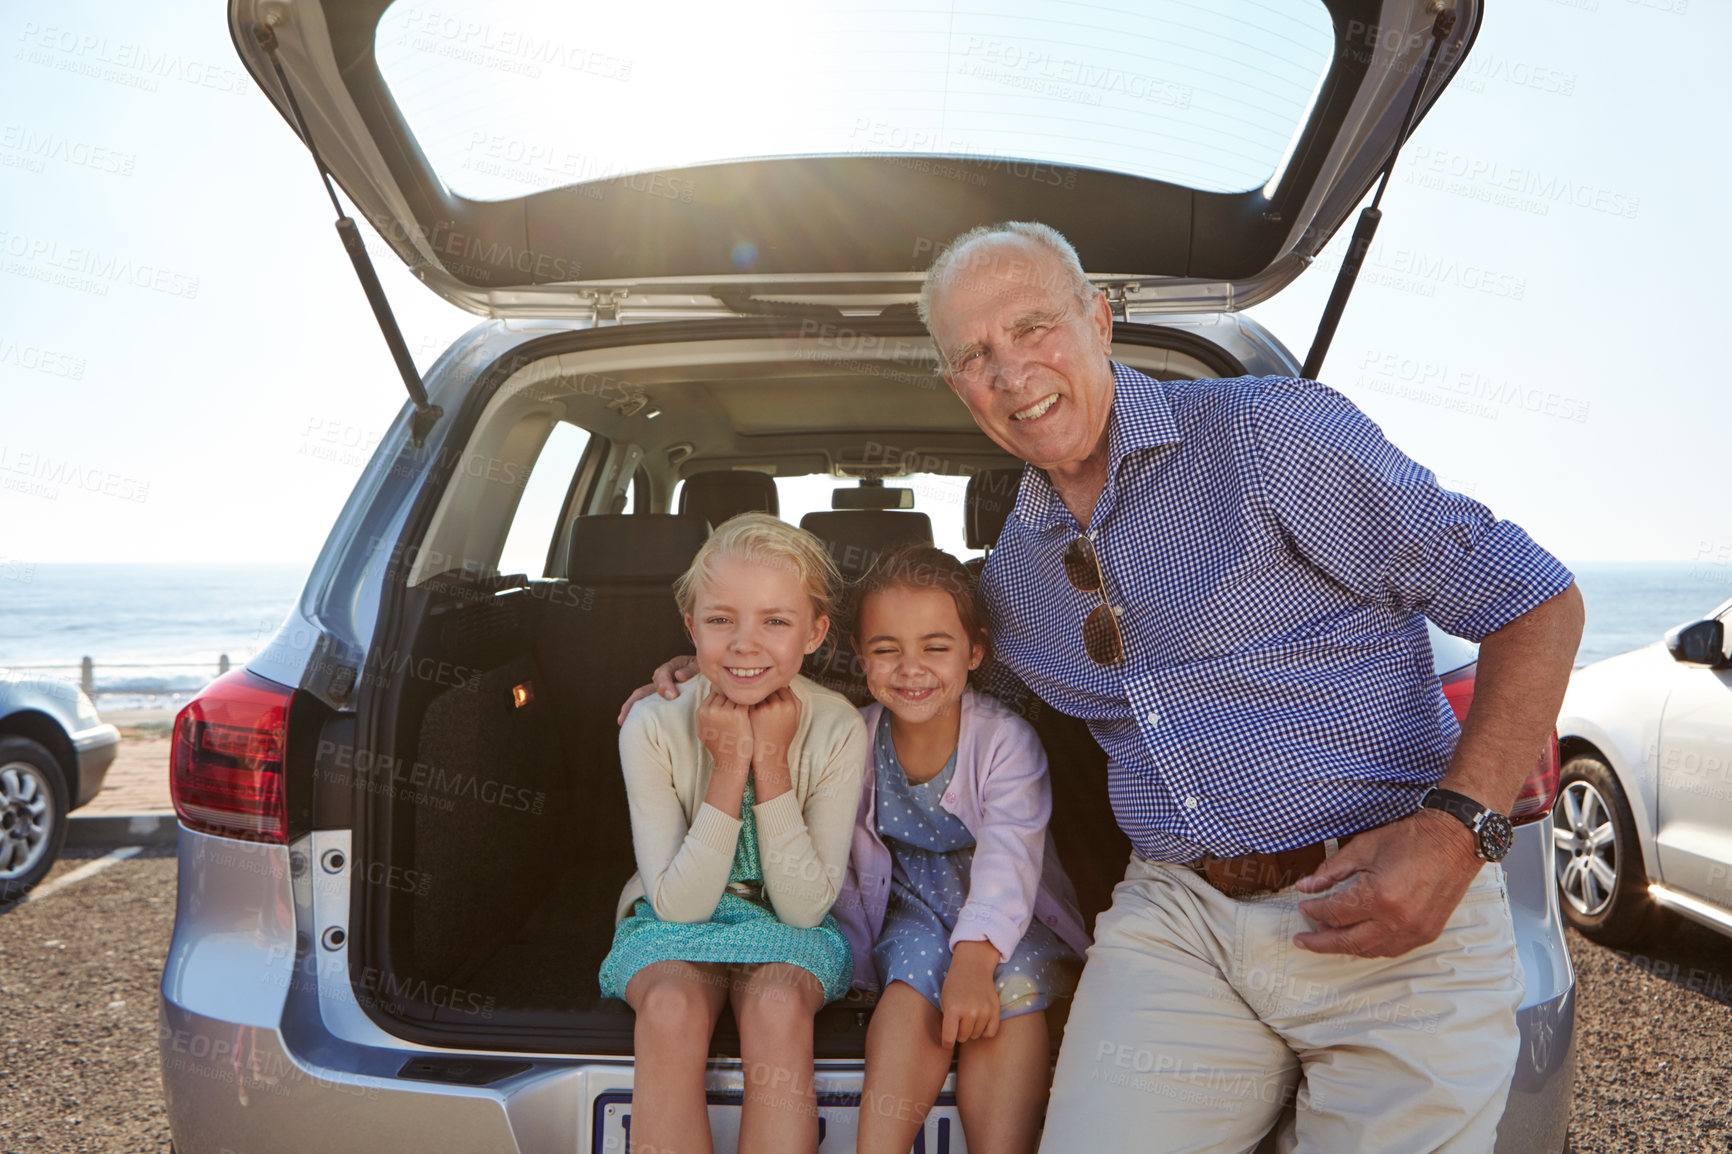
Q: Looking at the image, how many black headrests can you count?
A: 4